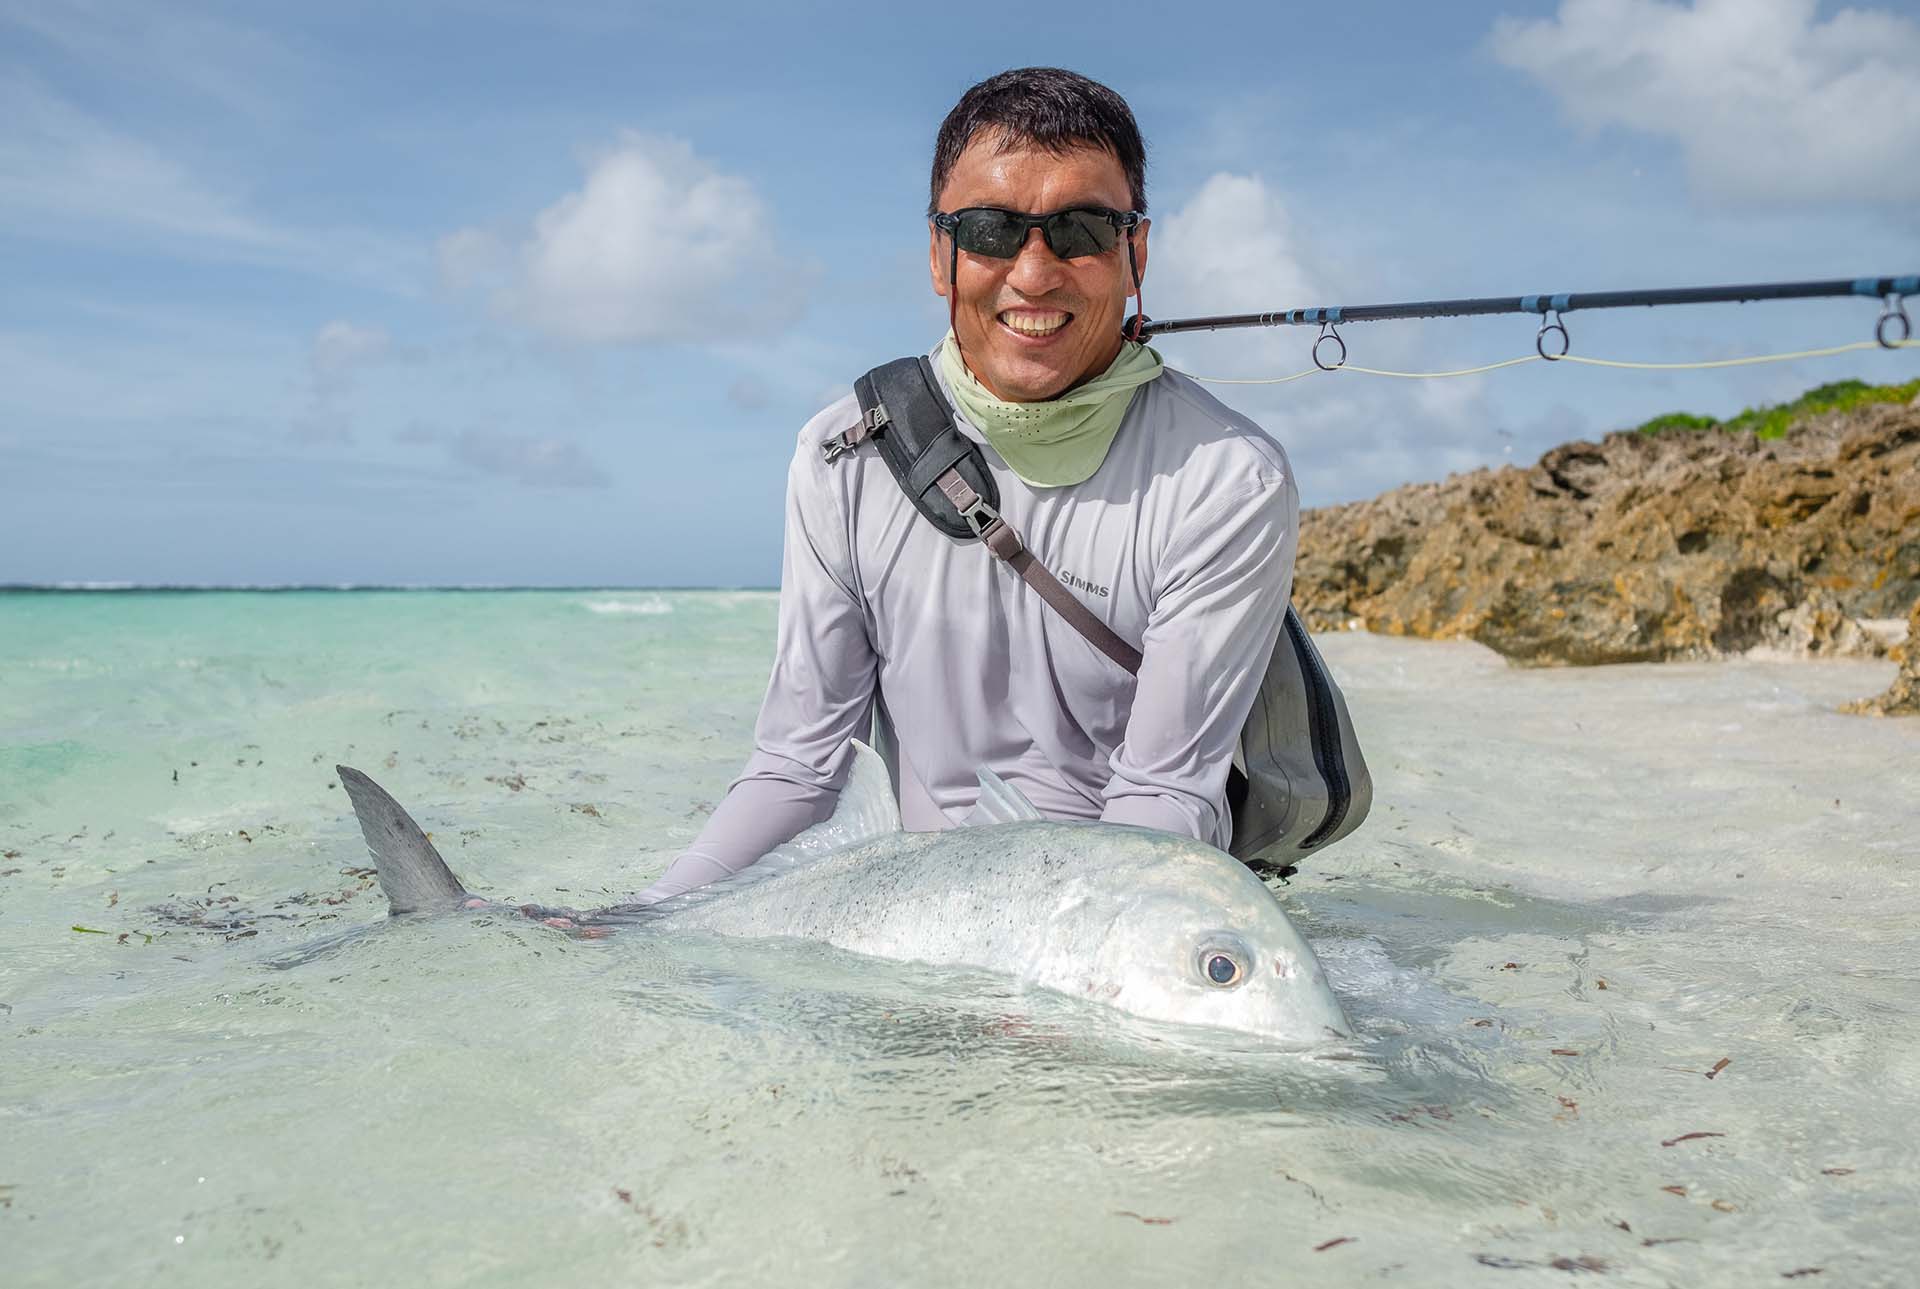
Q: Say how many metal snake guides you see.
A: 3